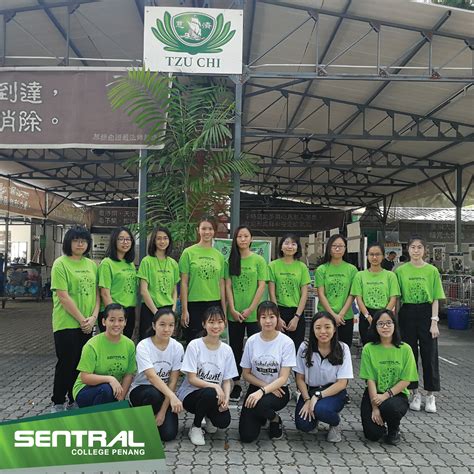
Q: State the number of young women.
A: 15